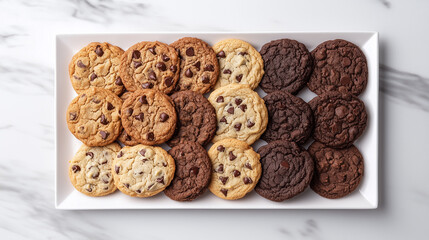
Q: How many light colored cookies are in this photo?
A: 10